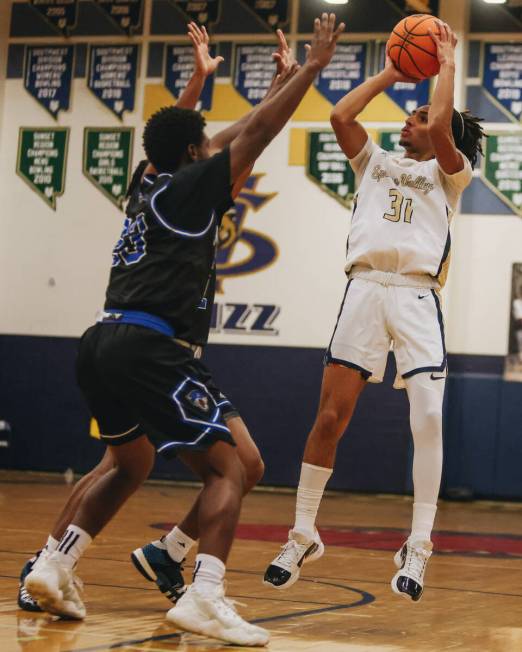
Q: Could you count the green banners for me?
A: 5